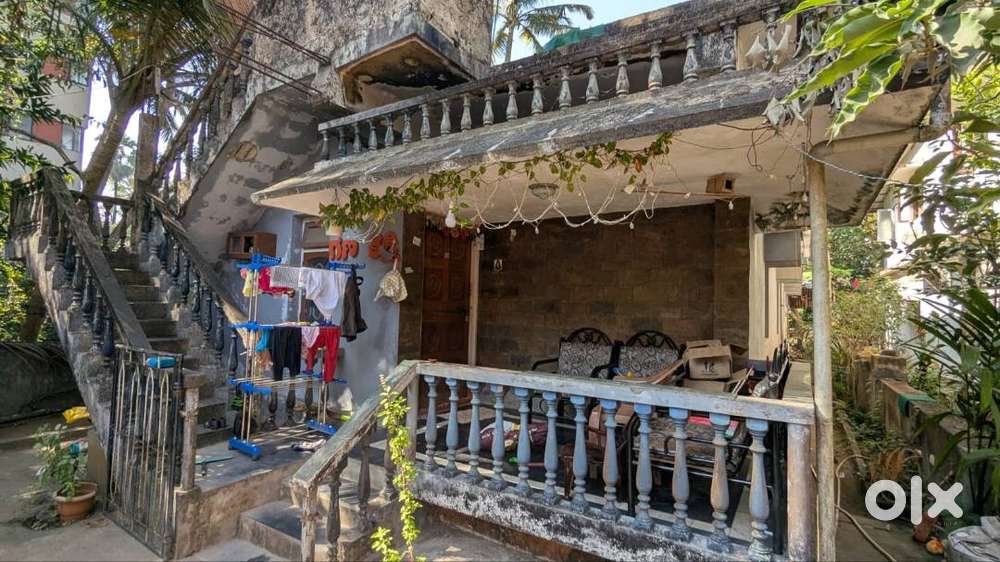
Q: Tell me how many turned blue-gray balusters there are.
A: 12